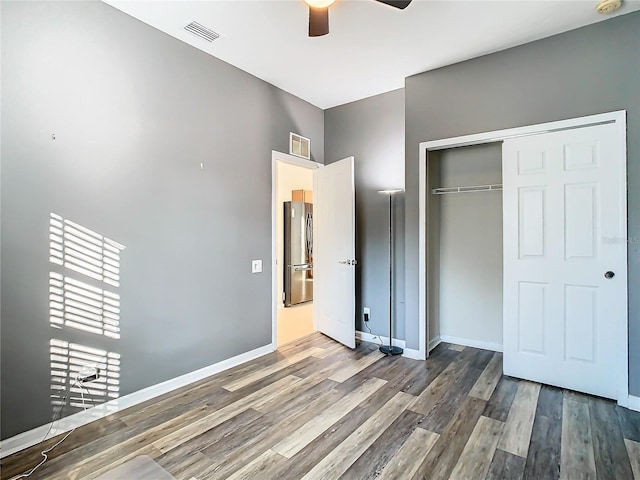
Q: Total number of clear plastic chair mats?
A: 1